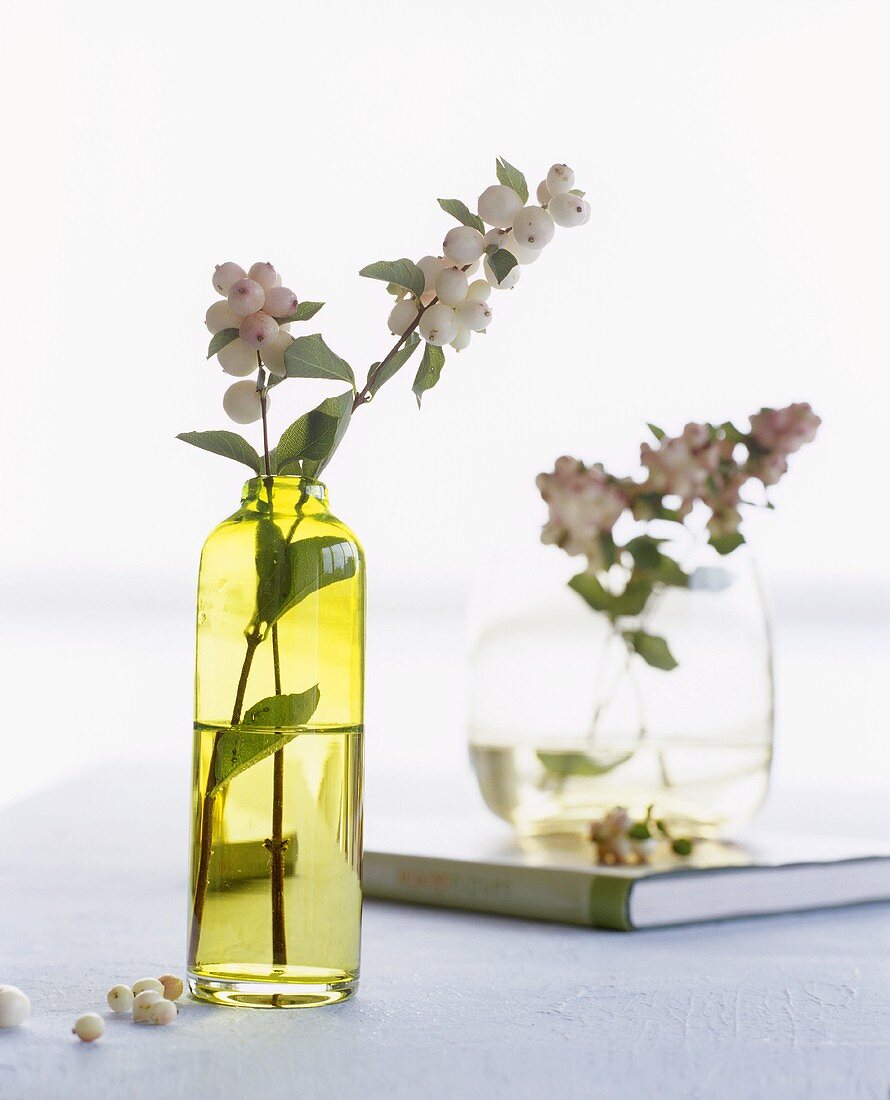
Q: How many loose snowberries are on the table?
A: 7